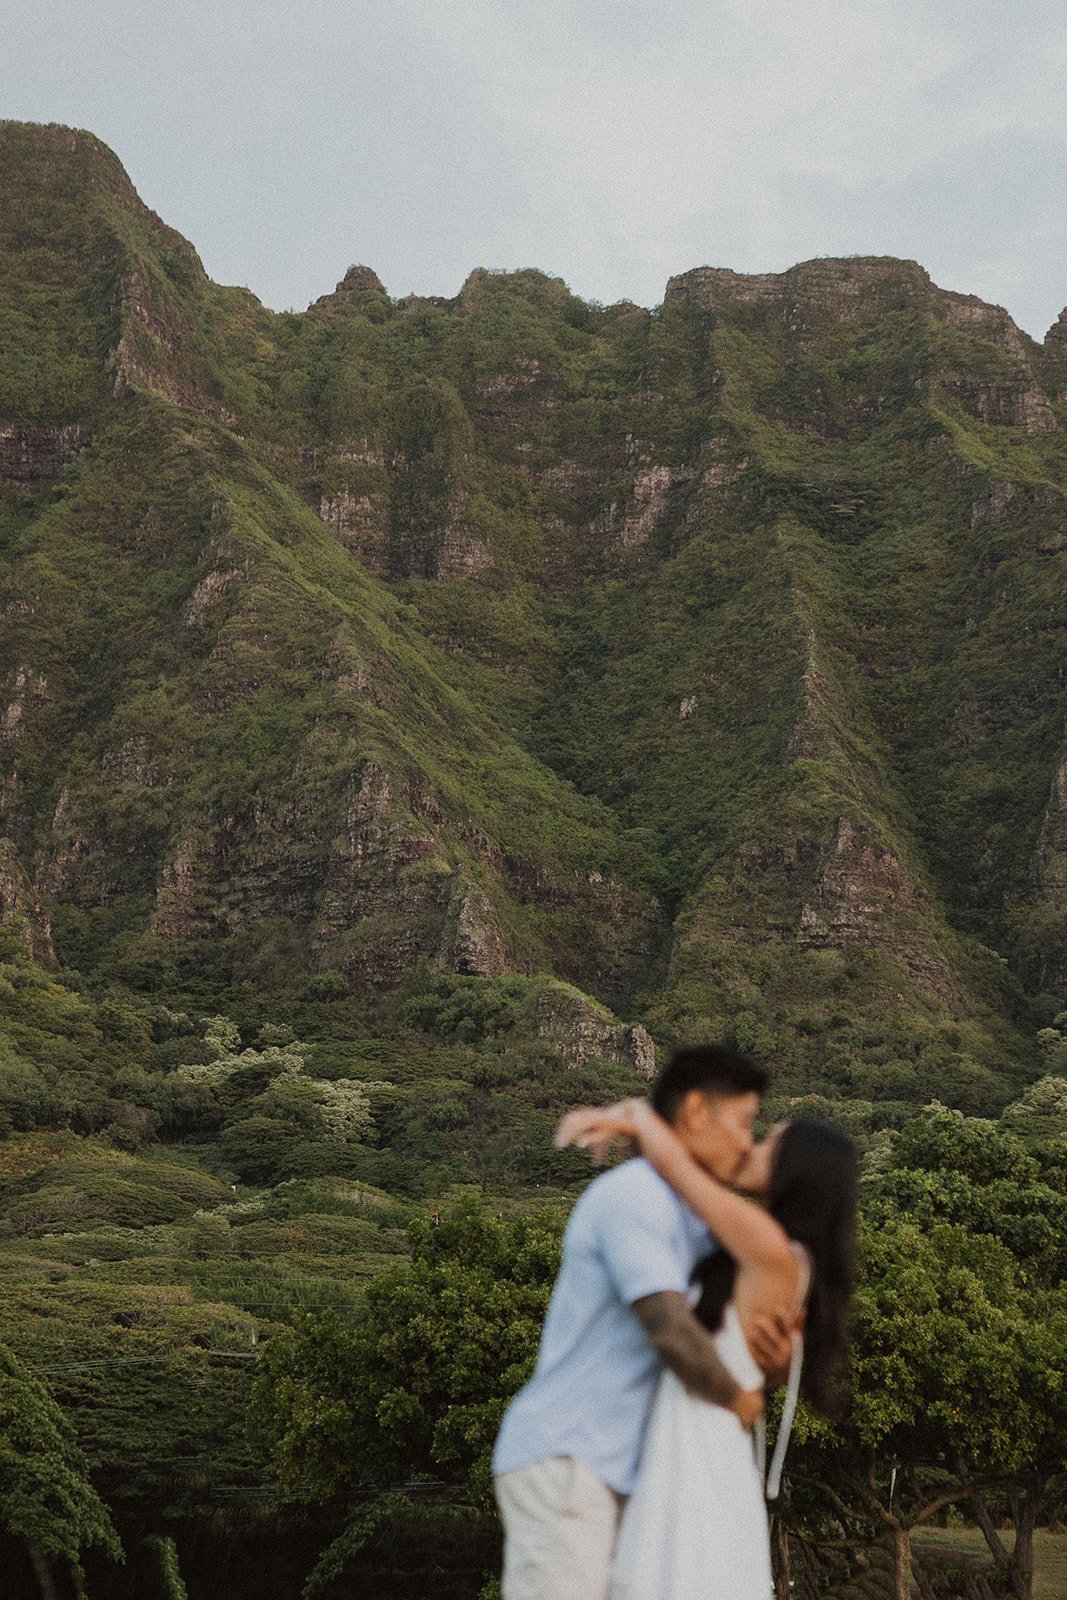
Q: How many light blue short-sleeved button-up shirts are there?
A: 1